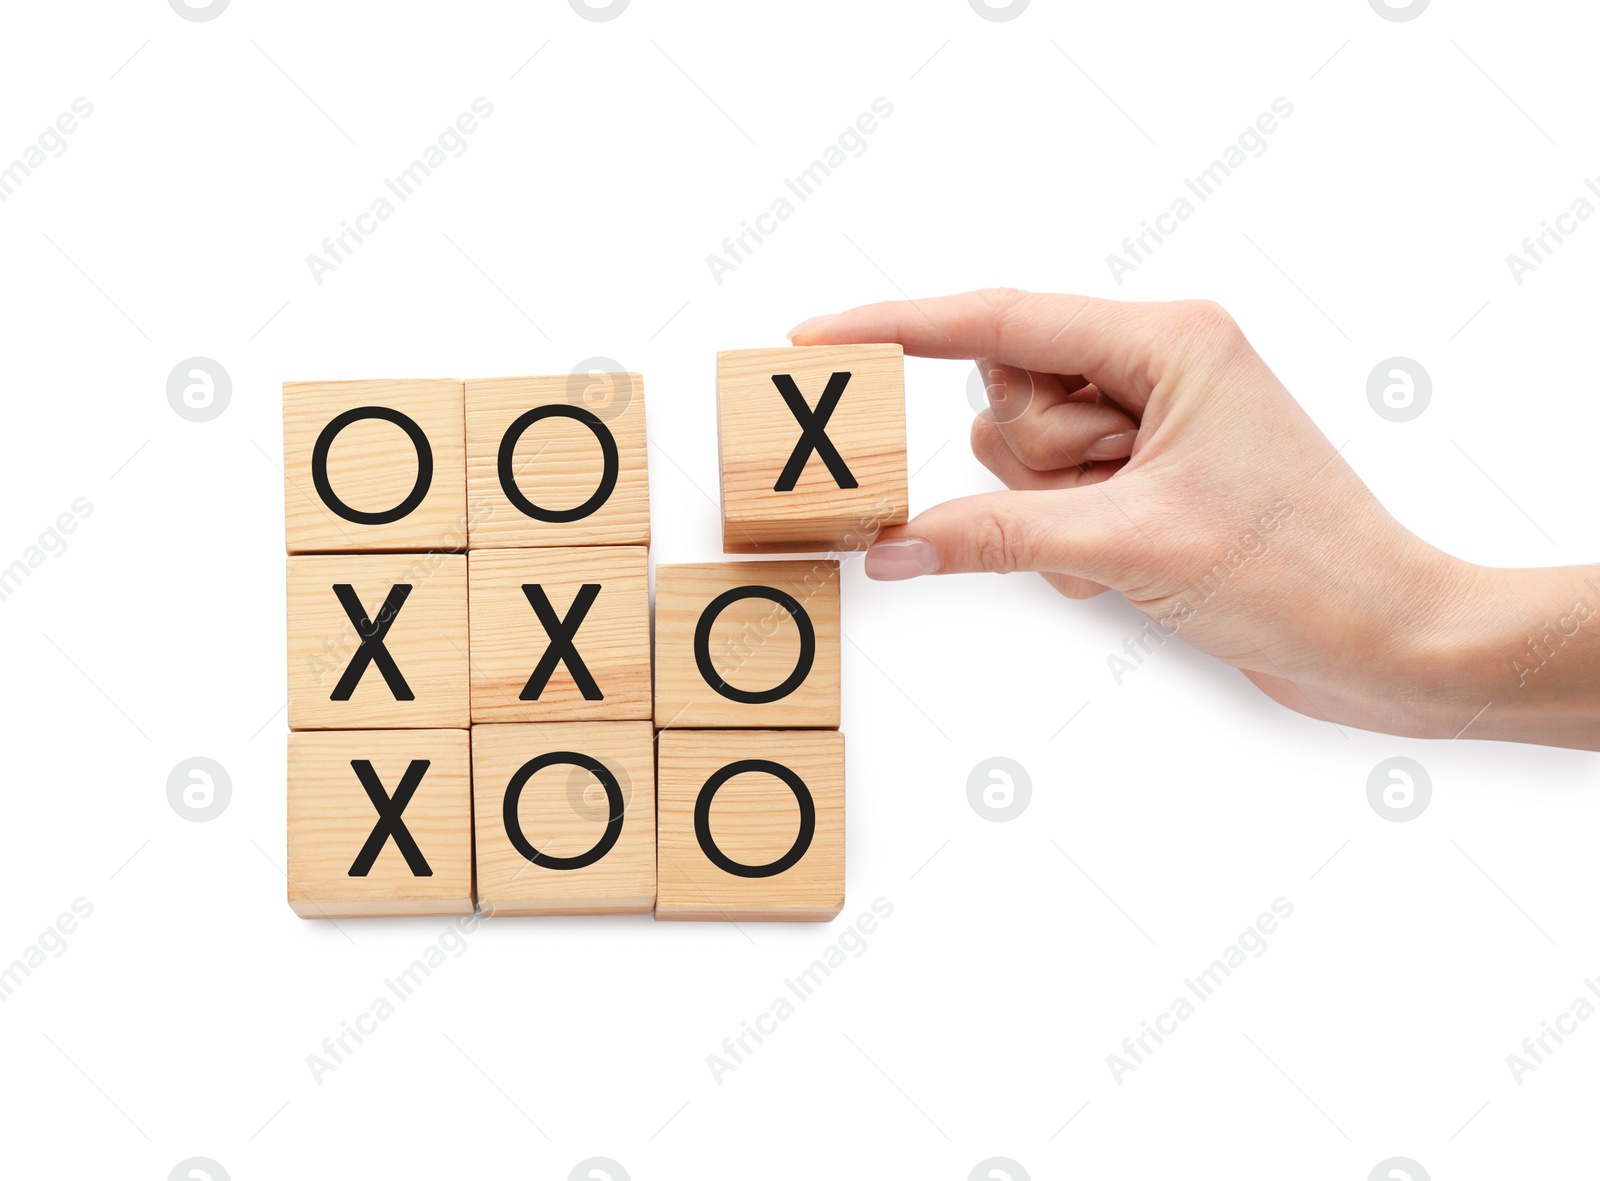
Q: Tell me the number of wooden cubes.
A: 9